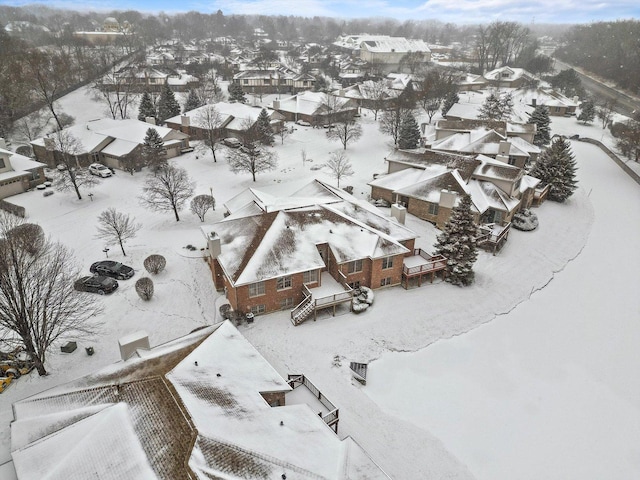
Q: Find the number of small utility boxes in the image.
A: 2